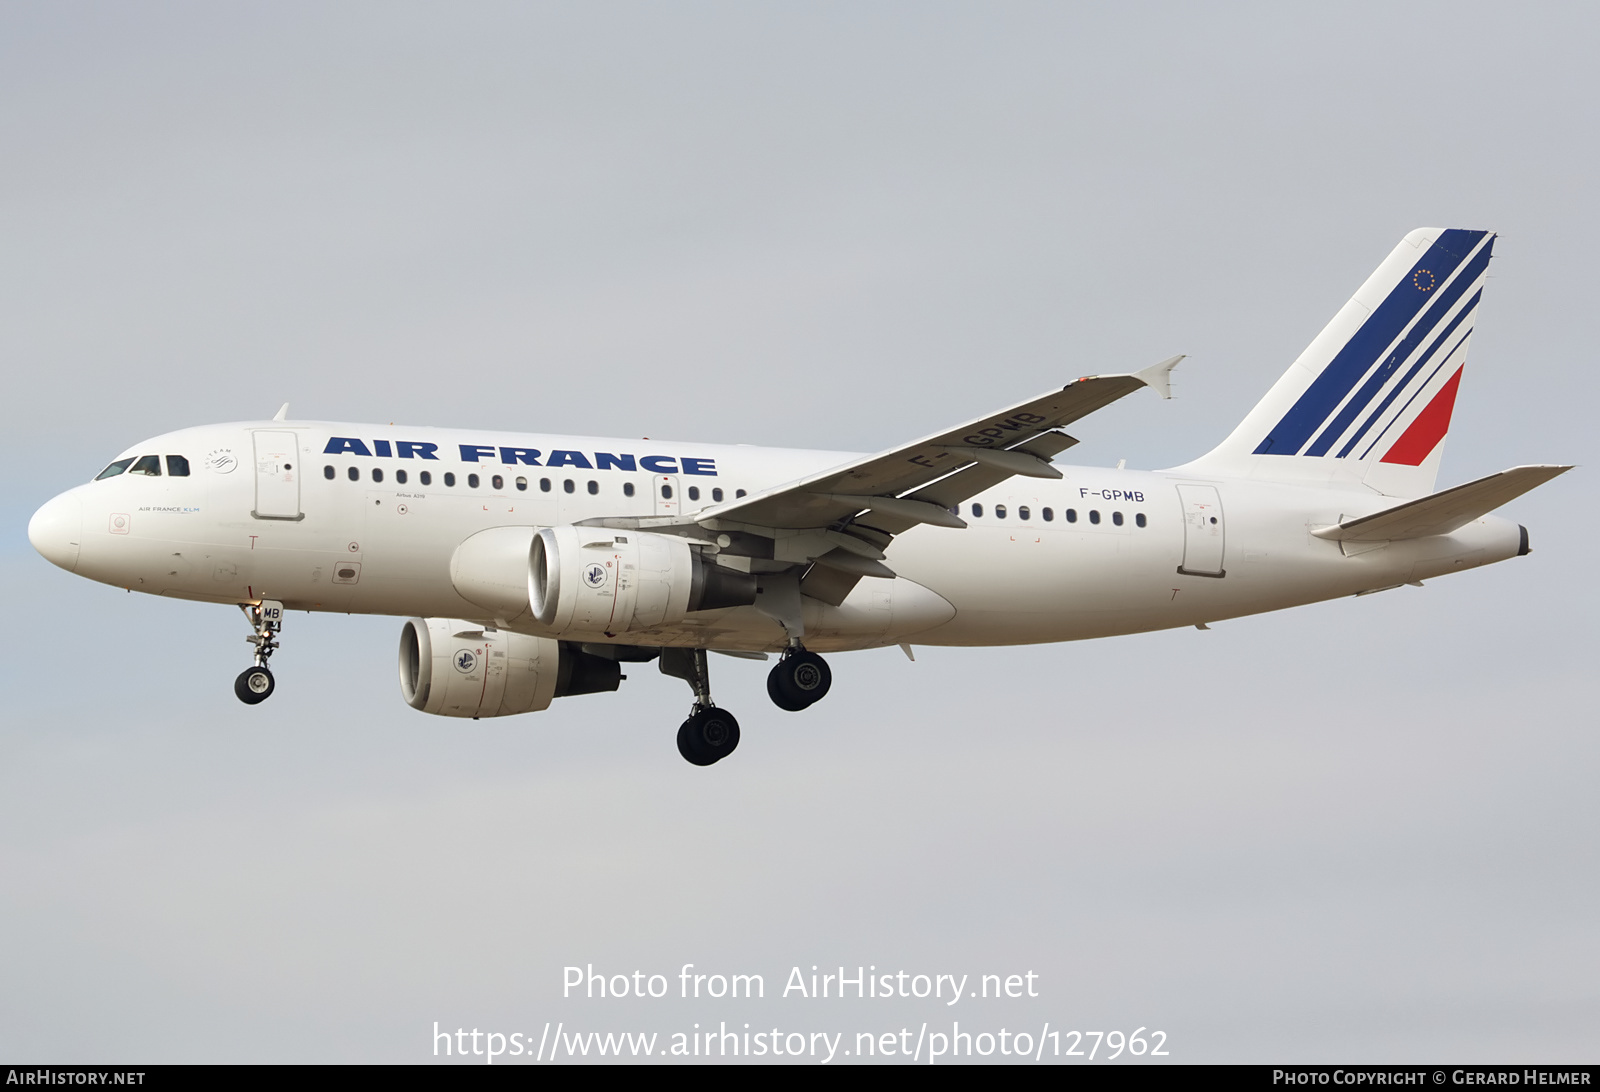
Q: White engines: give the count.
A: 2